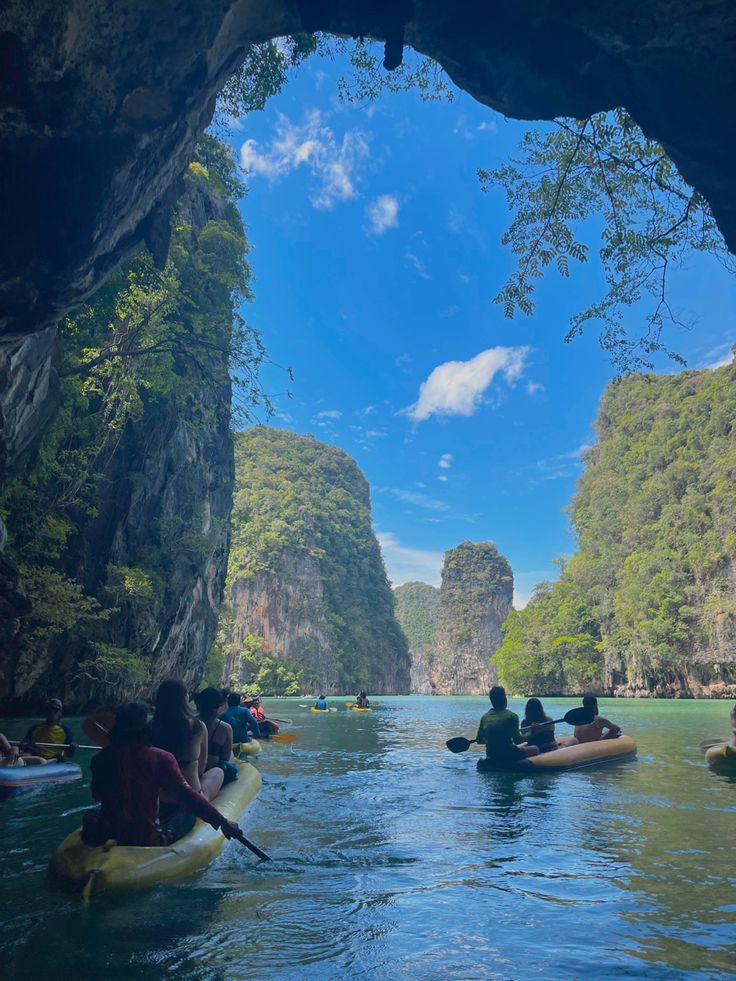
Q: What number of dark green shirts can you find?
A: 1